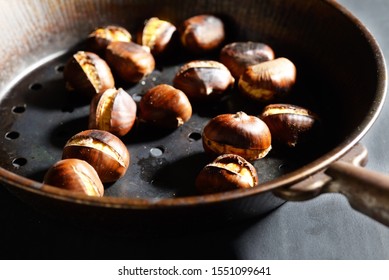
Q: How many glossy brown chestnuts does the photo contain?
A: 15